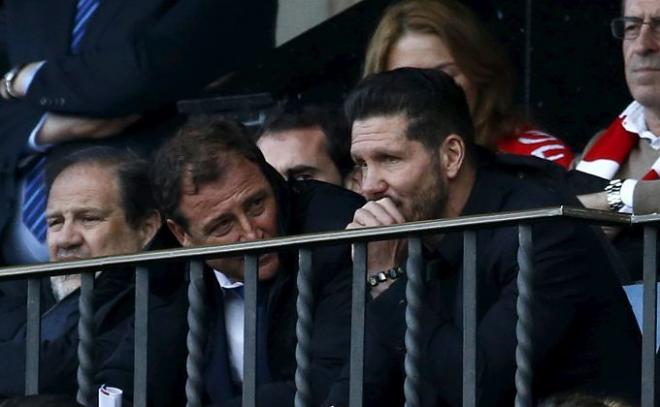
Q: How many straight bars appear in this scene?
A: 6